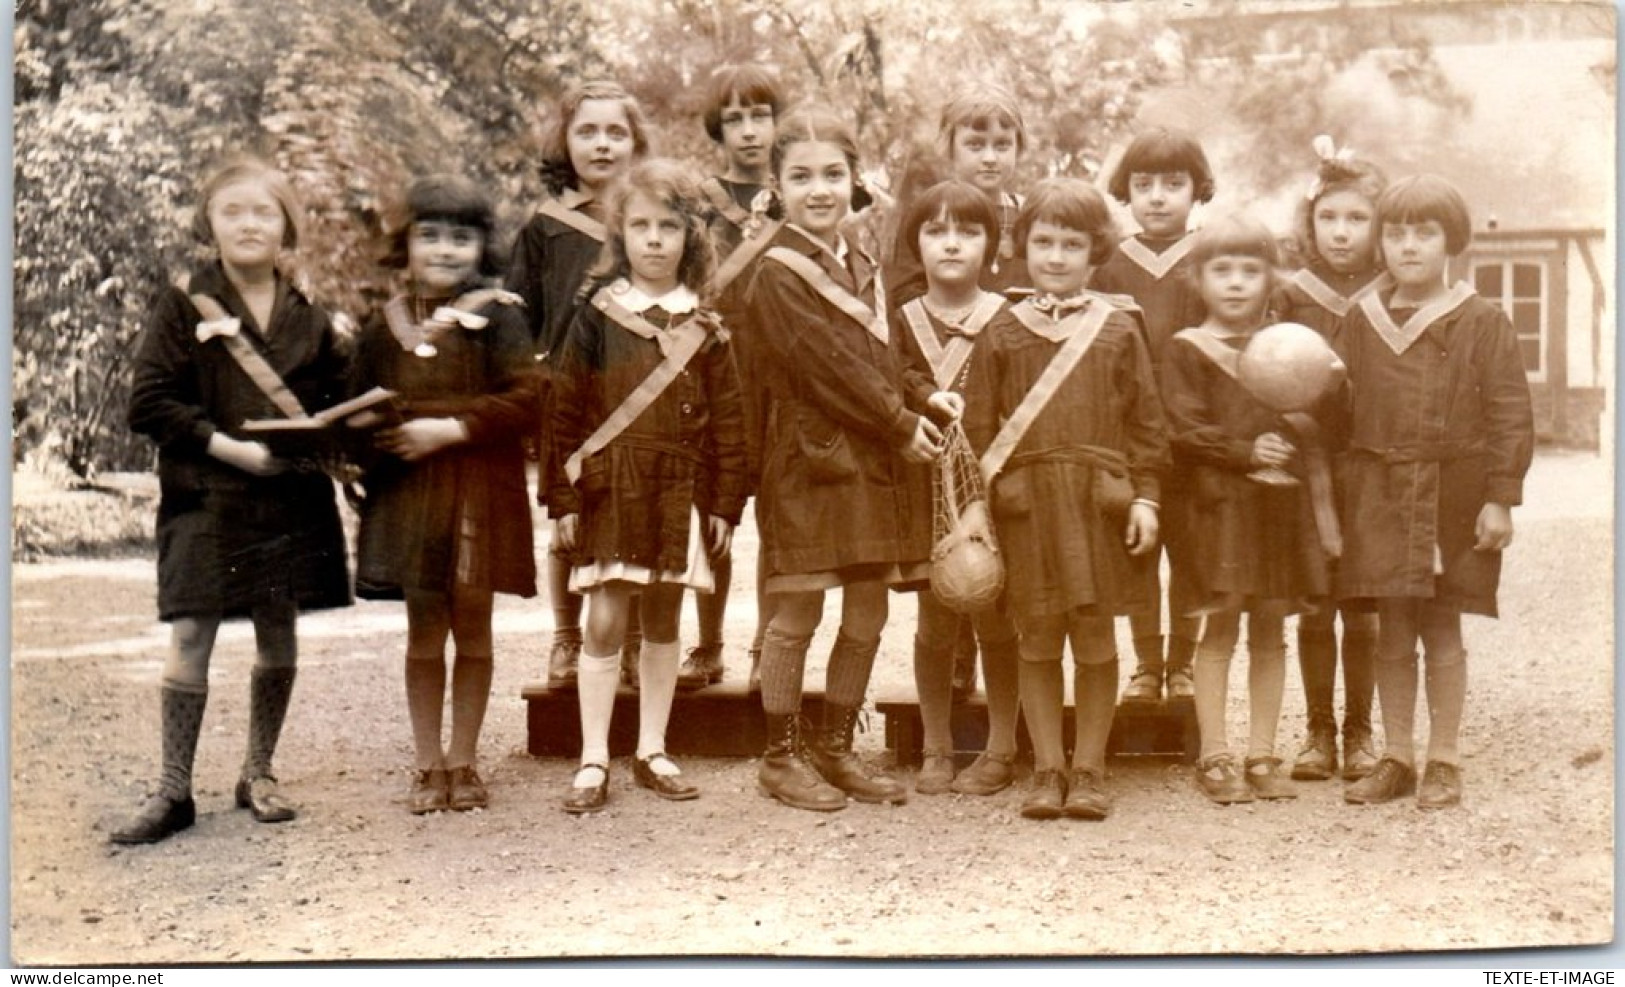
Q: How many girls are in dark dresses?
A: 13